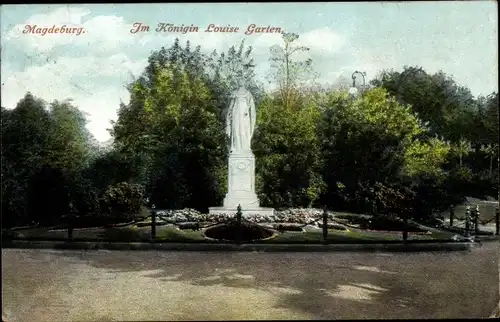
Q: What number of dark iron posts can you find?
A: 9